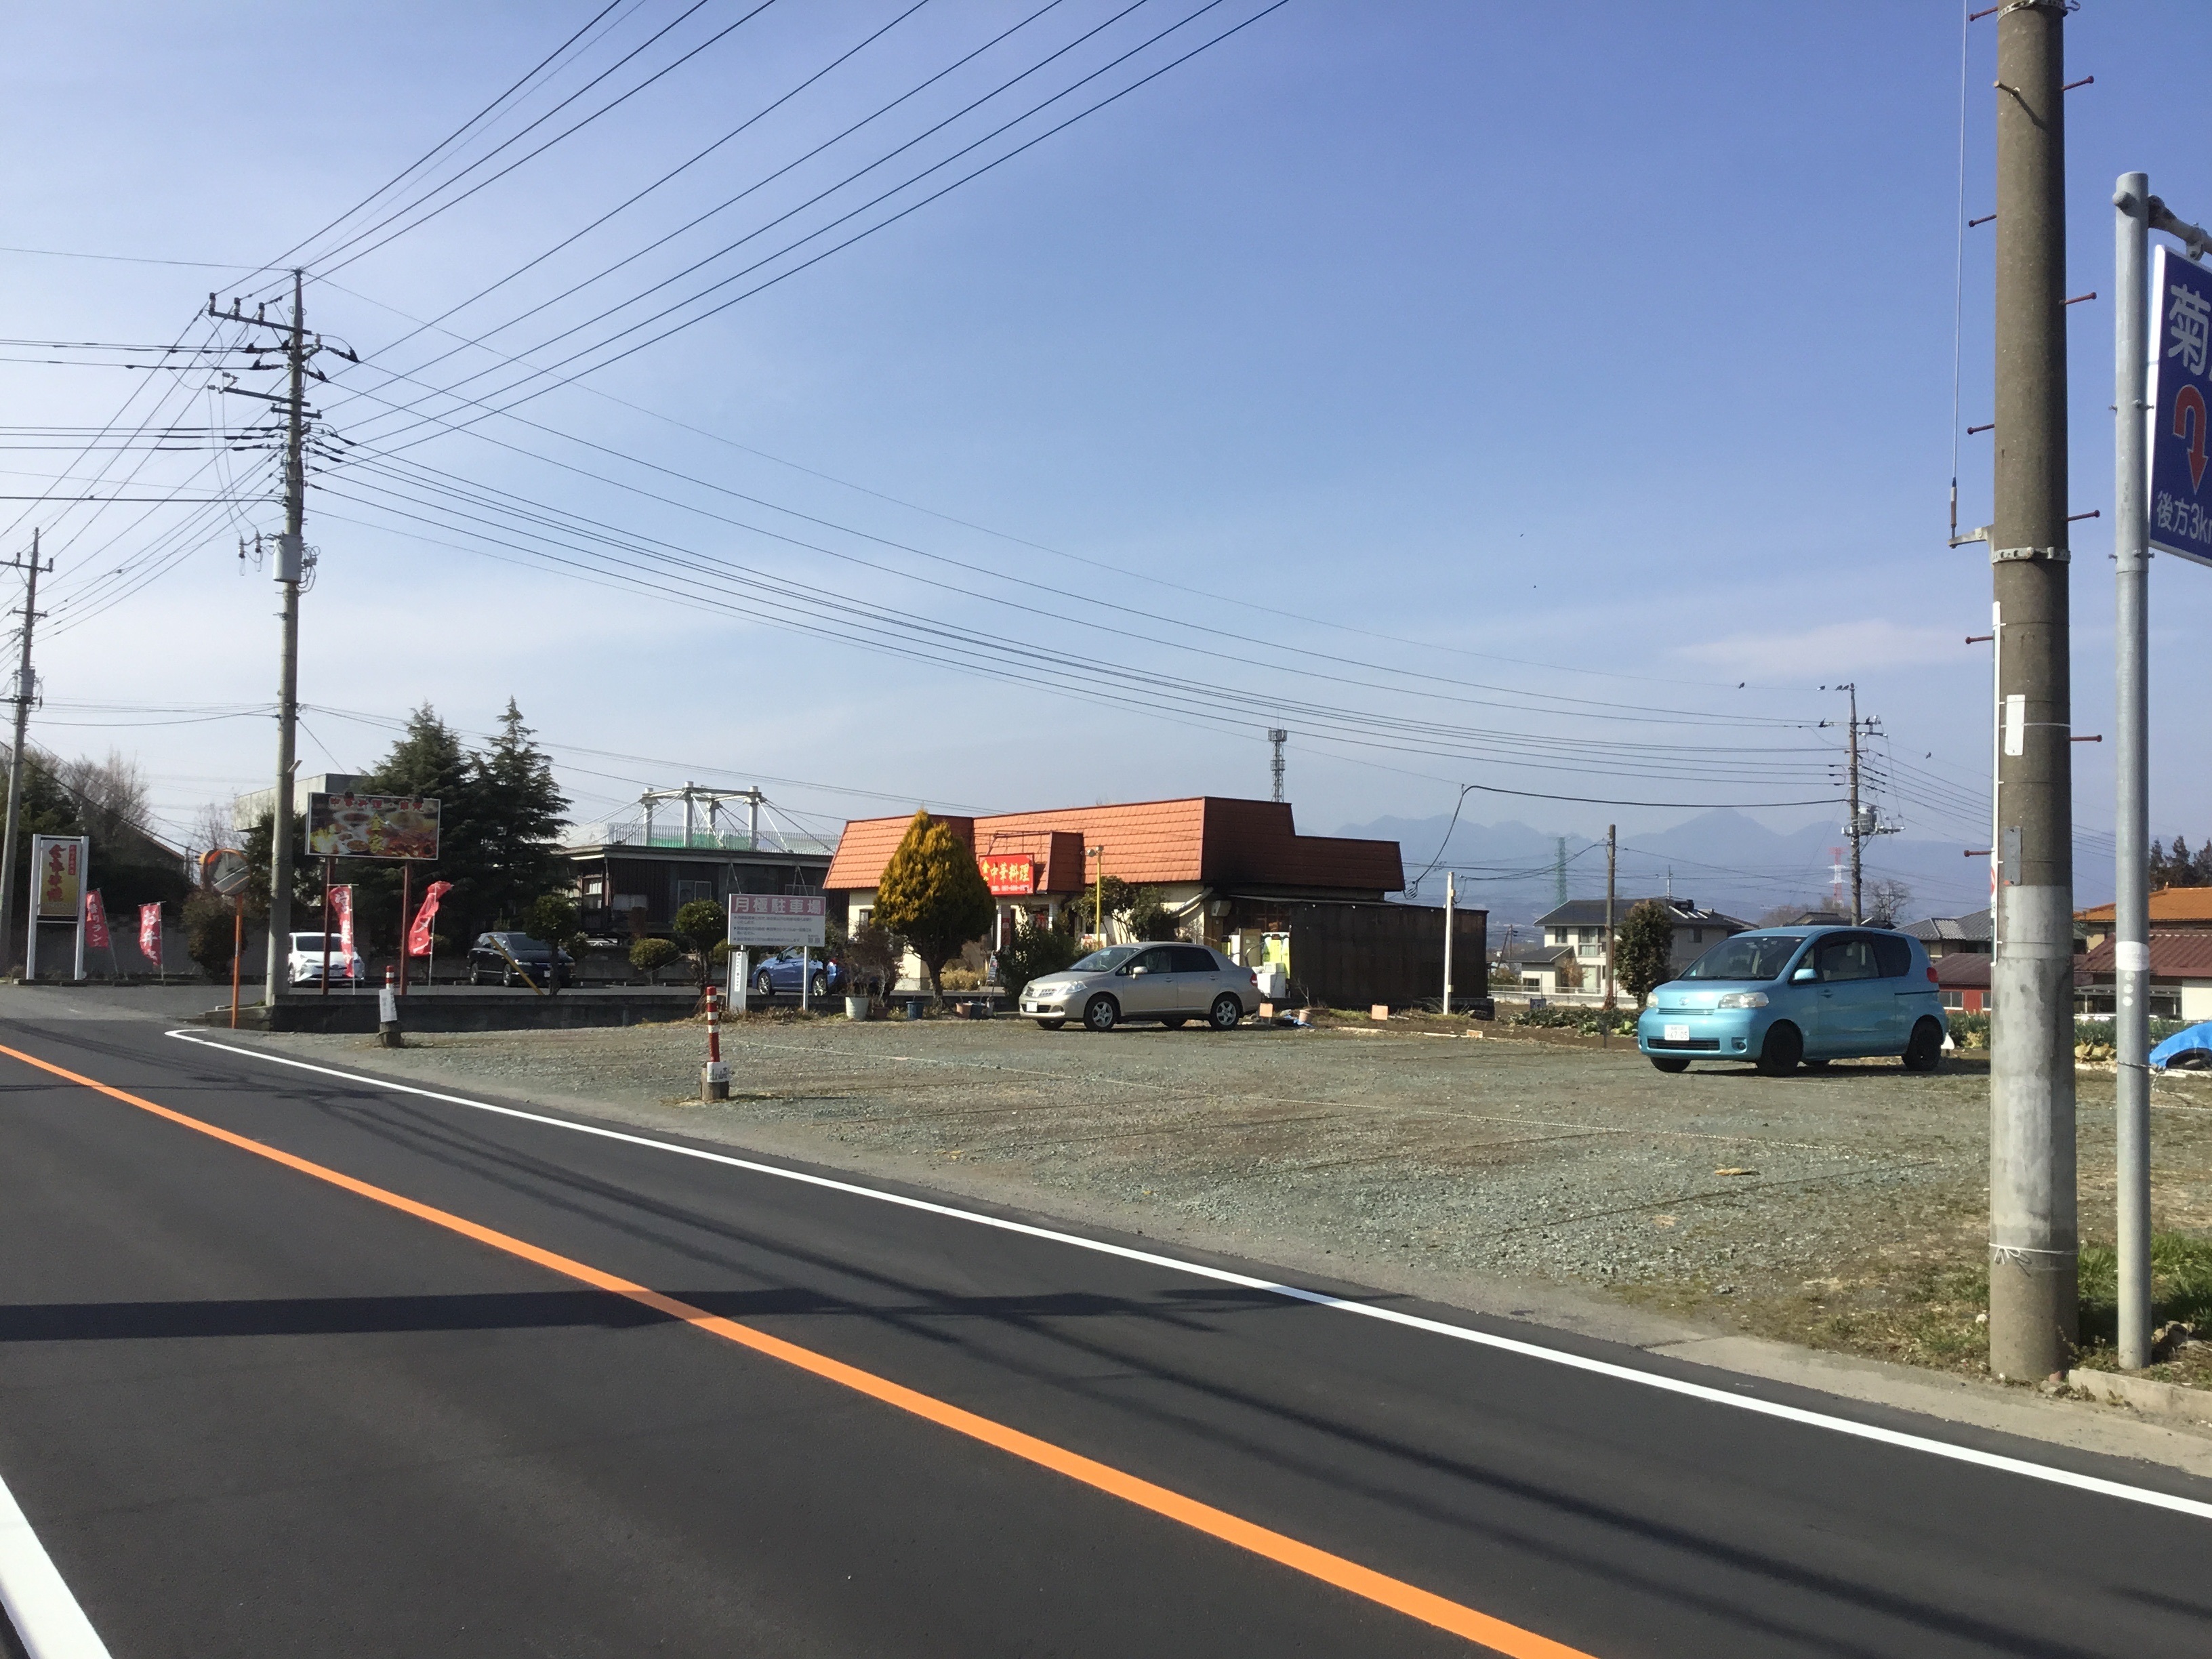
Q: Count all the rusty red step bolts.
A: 9